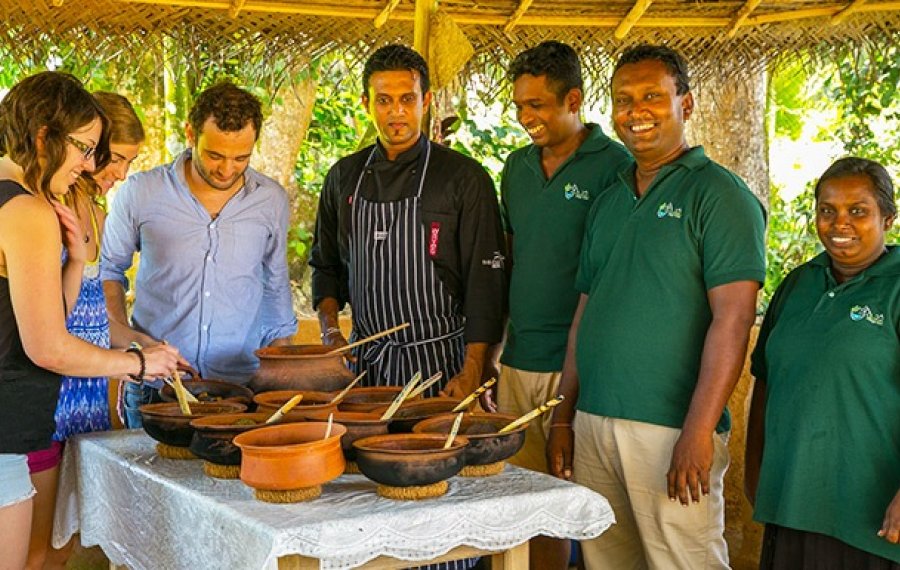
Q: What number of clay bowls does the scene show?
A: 11